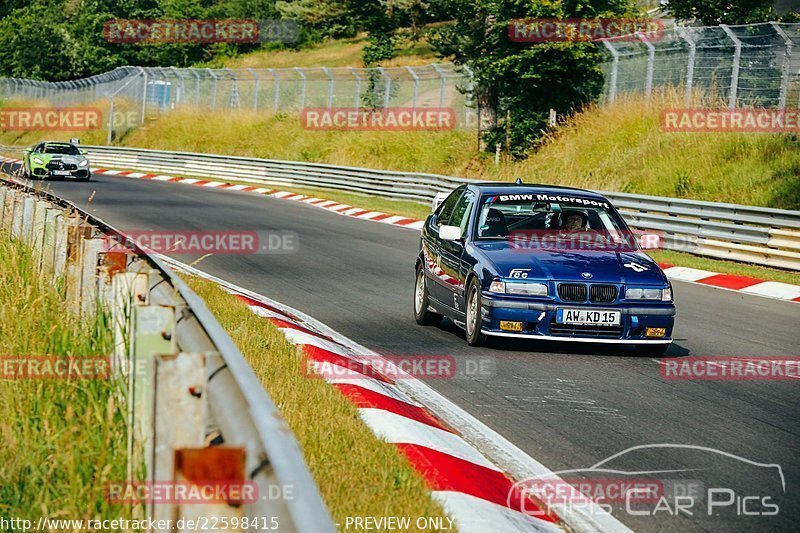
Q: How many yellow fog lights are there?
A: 2